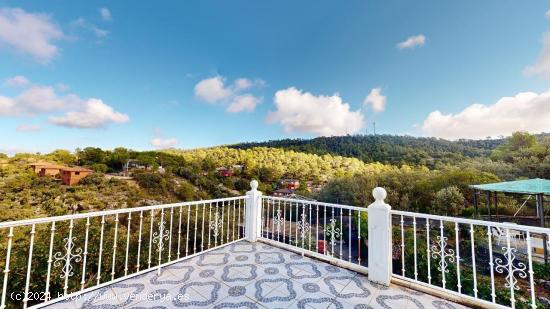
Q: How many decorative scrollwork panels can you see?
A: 8